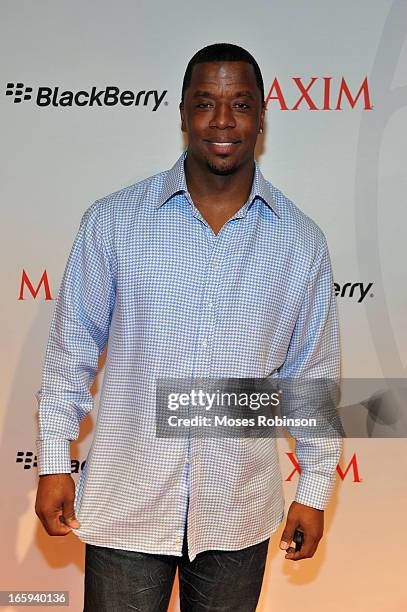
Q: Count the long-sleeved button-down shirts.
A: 1